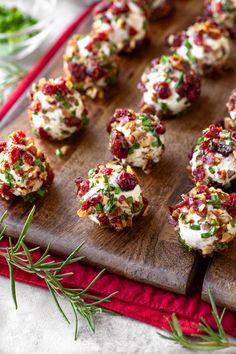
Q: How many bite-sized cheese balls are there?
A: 13